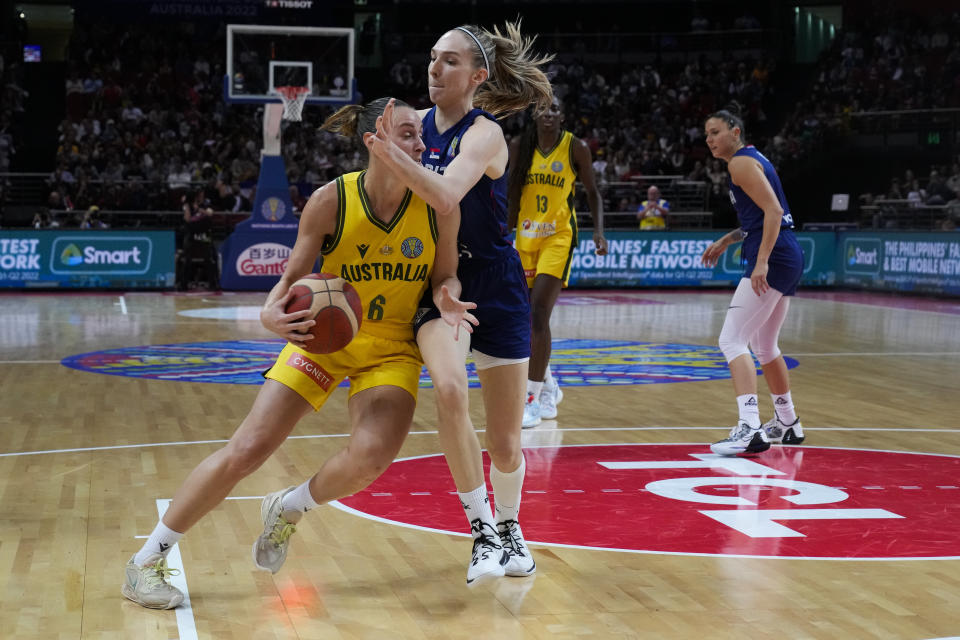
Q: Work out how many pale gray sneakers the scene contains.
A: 2